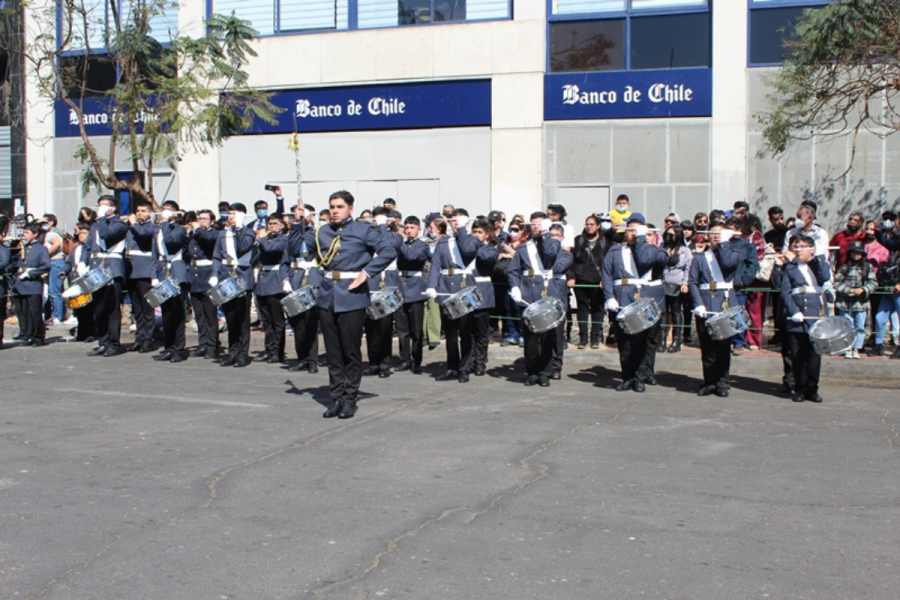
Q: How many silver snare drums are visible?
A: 10